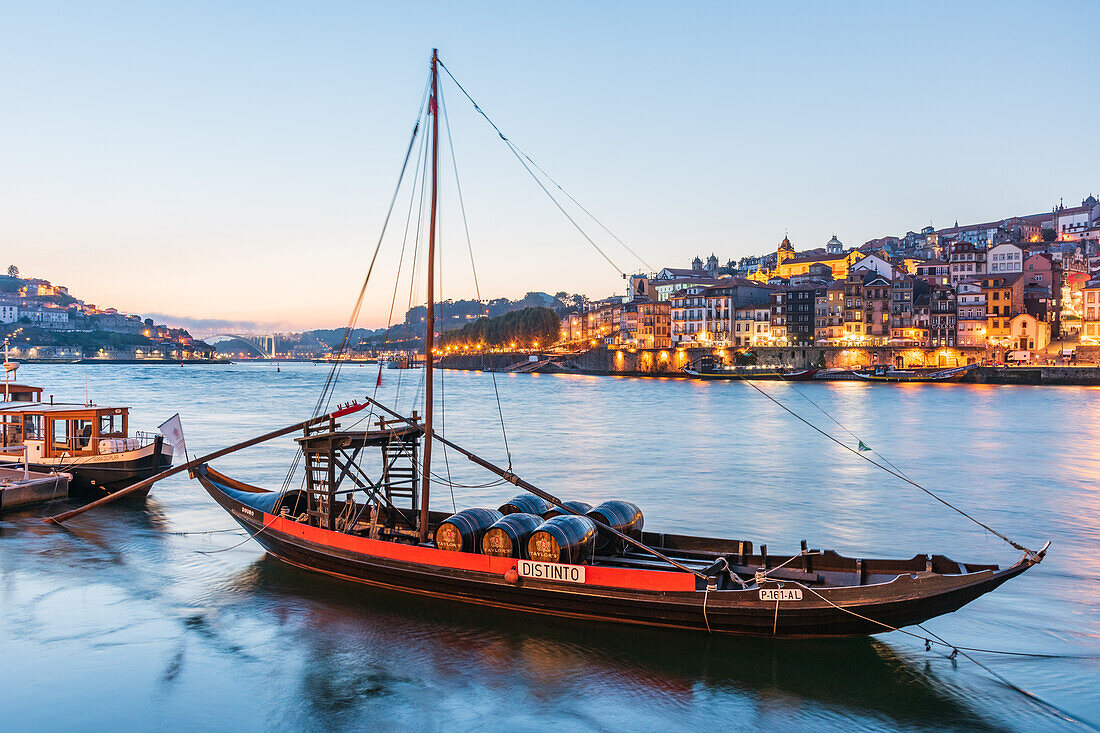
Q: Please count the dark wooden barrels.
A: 6